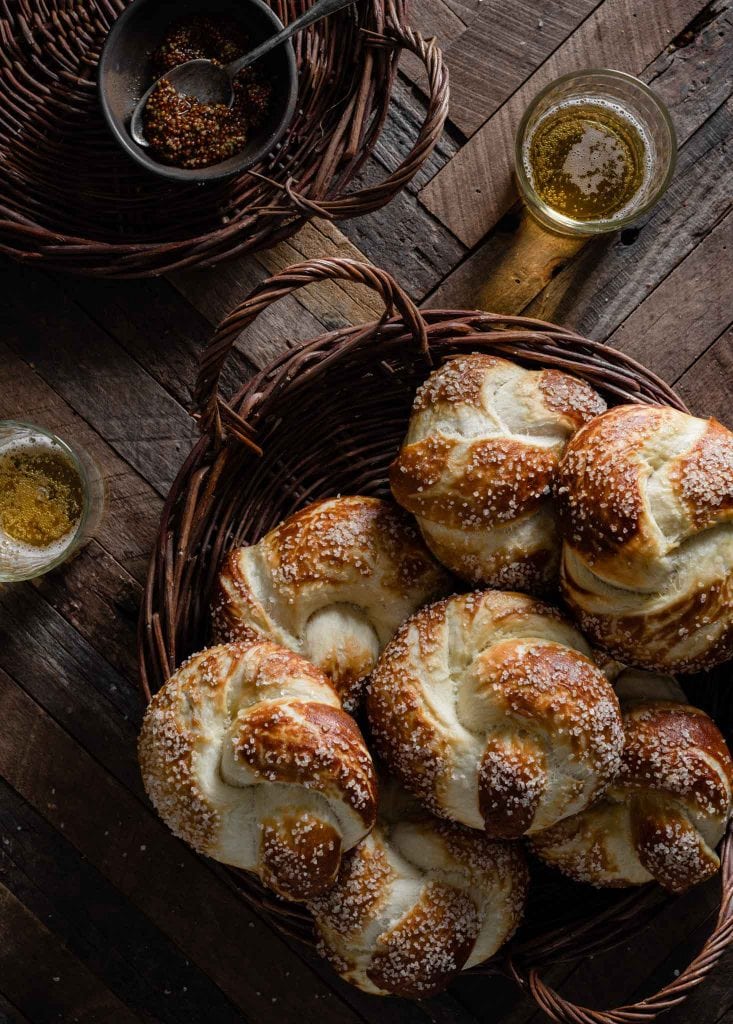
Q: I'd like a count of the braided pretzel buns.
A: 7